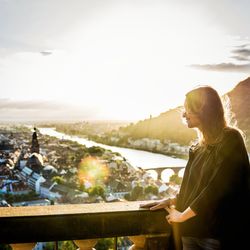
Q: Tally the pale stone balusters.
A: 3